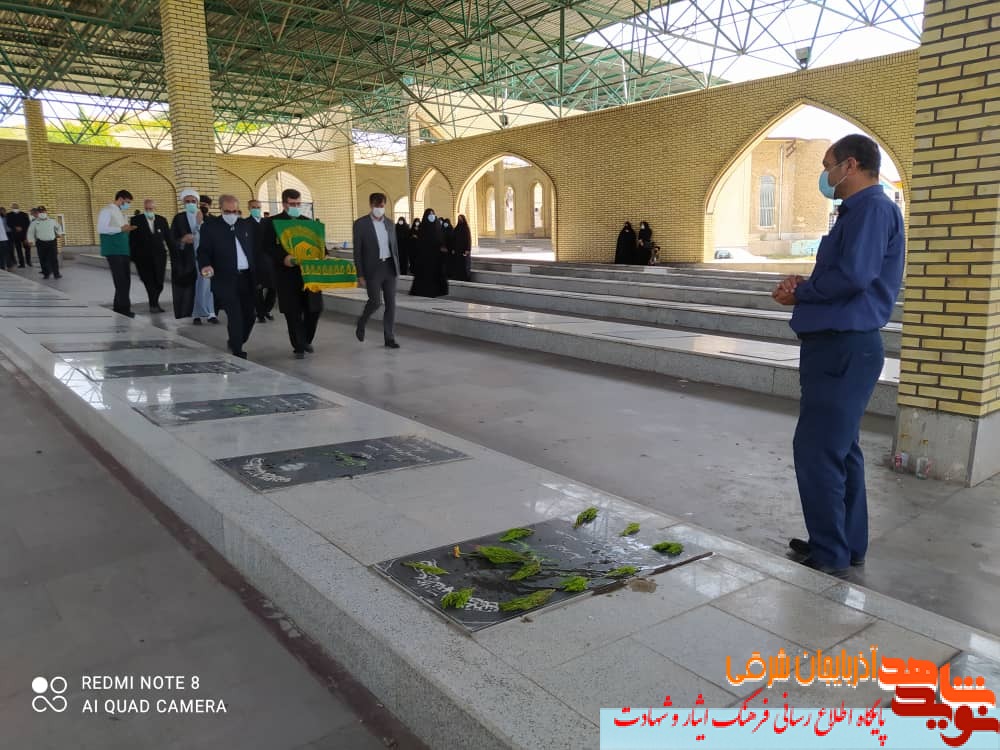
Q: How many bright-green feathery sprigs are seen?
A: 11